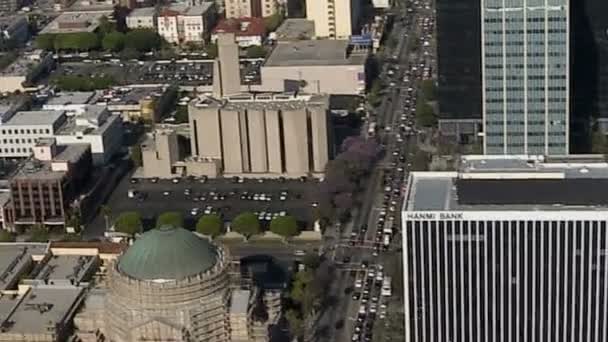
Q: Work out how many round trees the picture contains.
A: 5